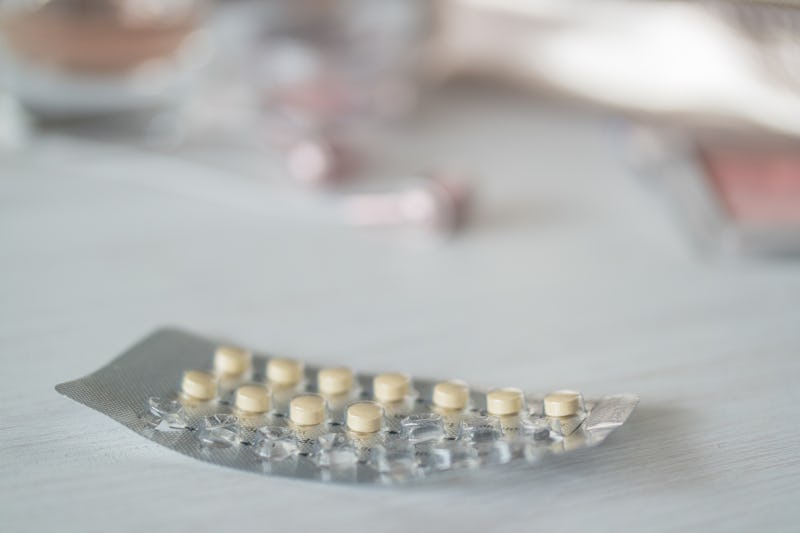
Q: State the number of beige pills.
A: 11